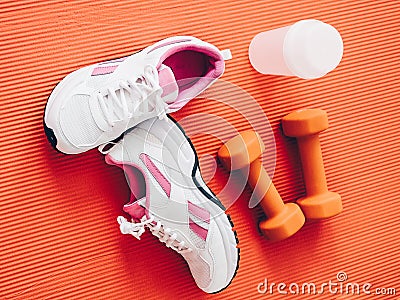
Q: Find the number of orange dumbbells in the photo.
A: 2